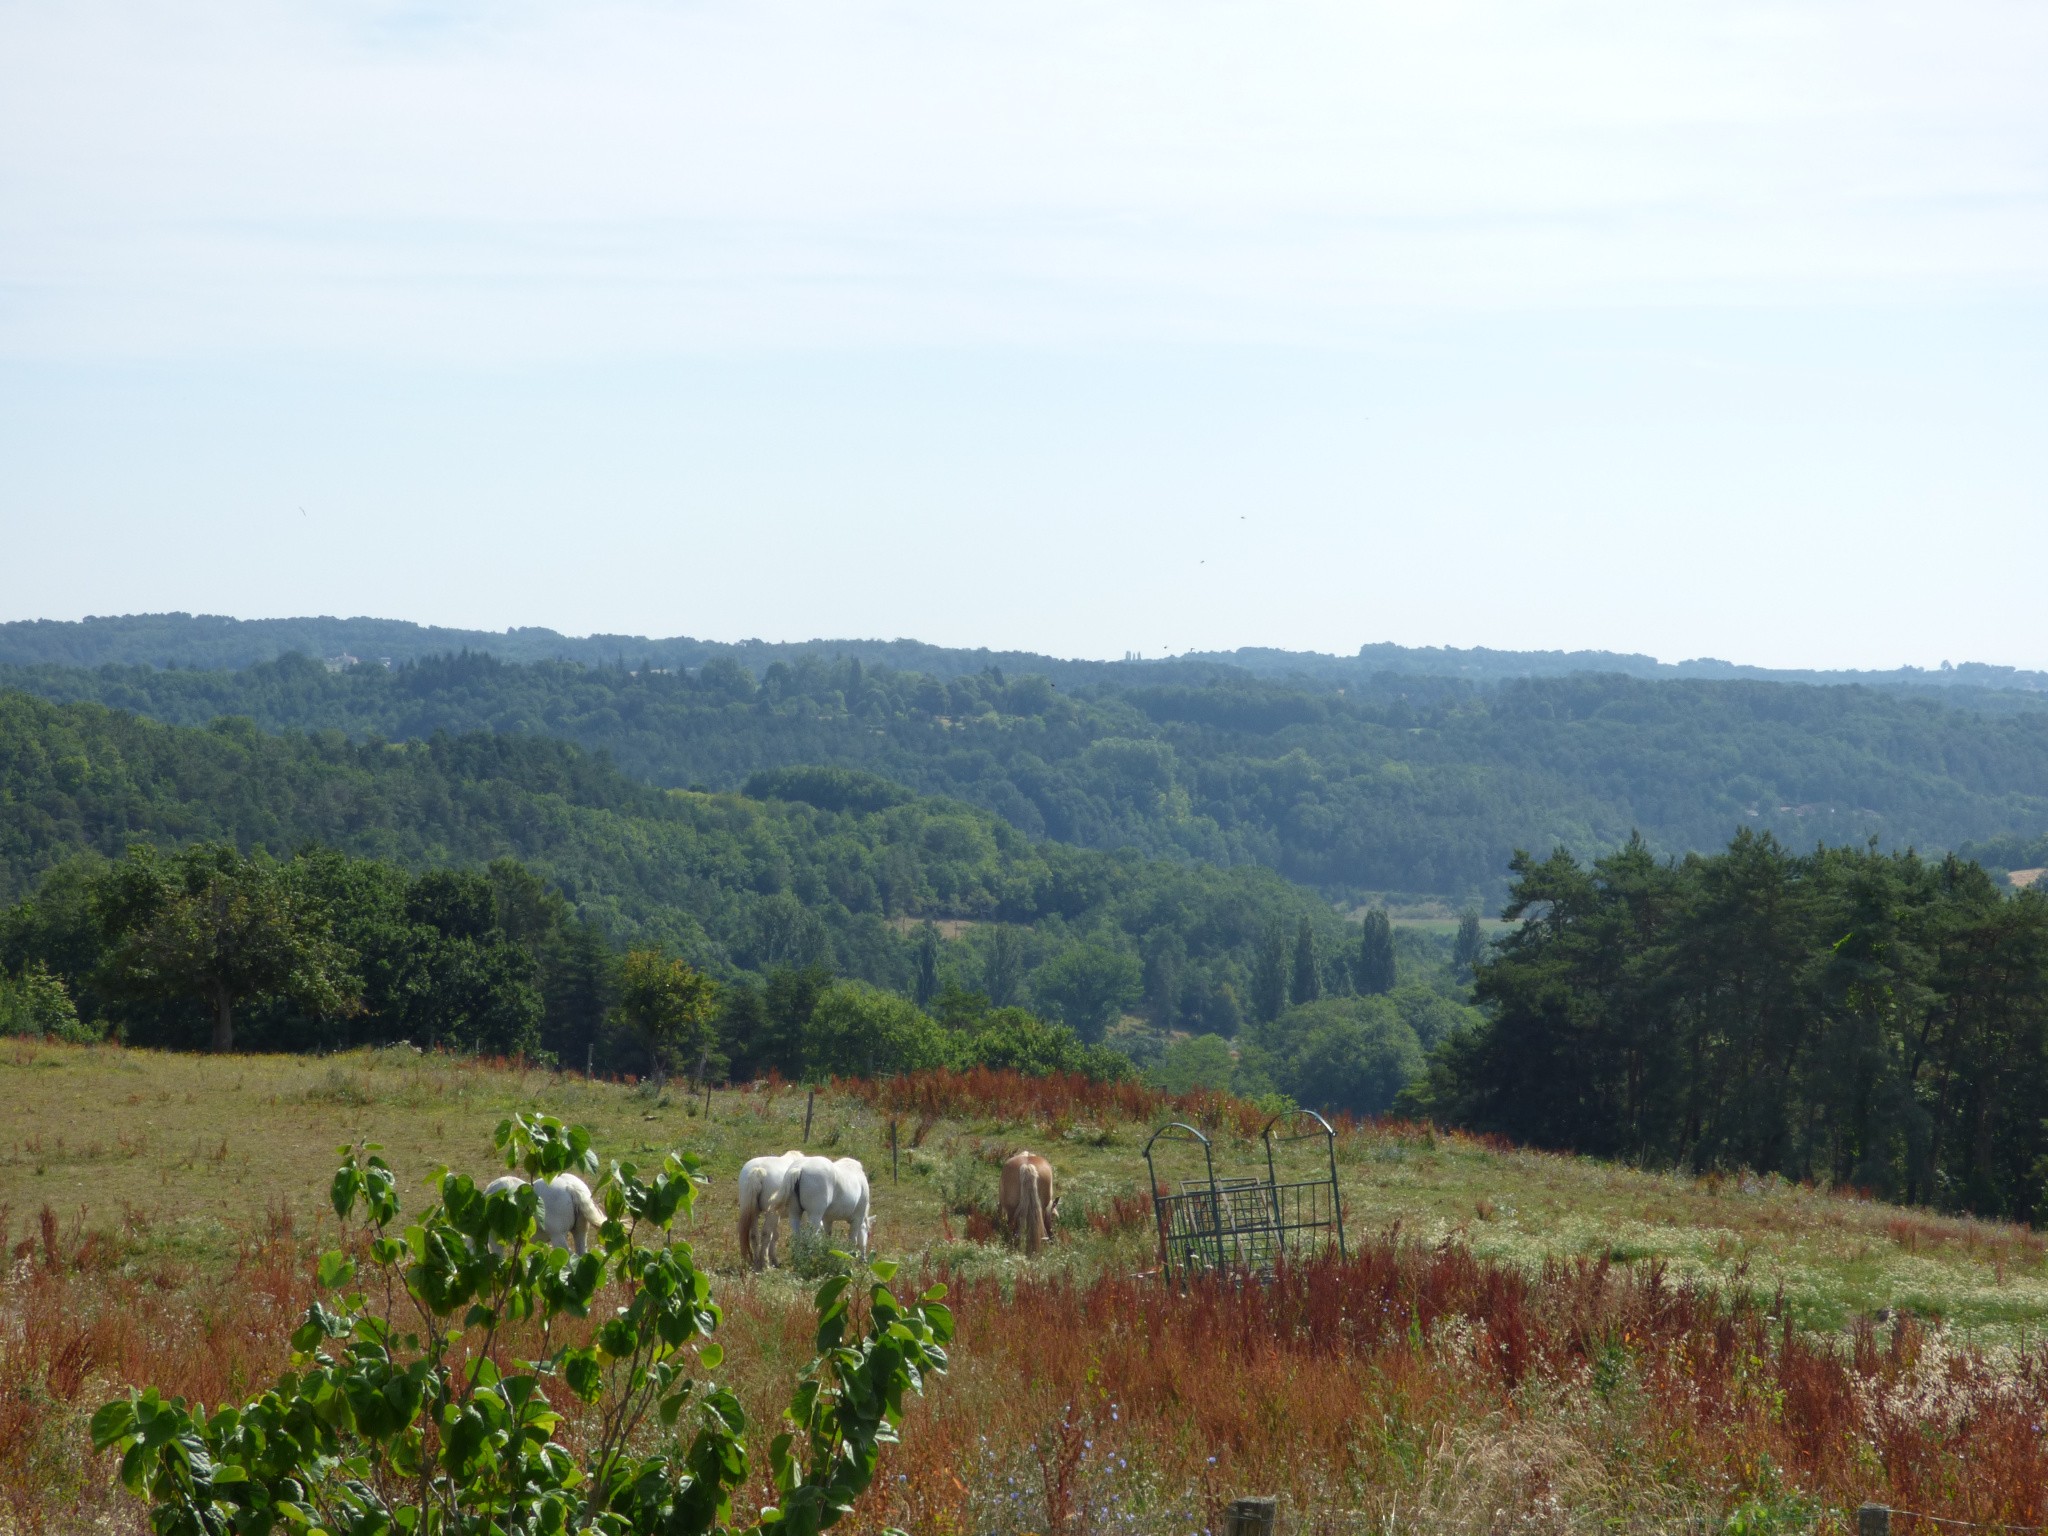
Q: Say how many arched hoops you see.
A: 2